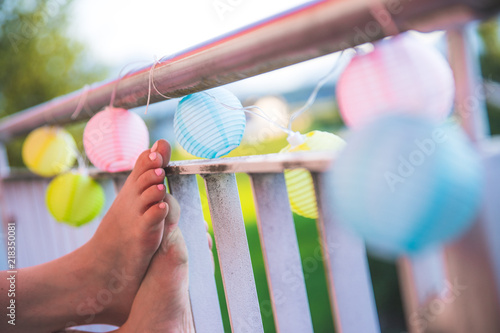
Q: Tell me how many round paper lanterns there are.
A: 7